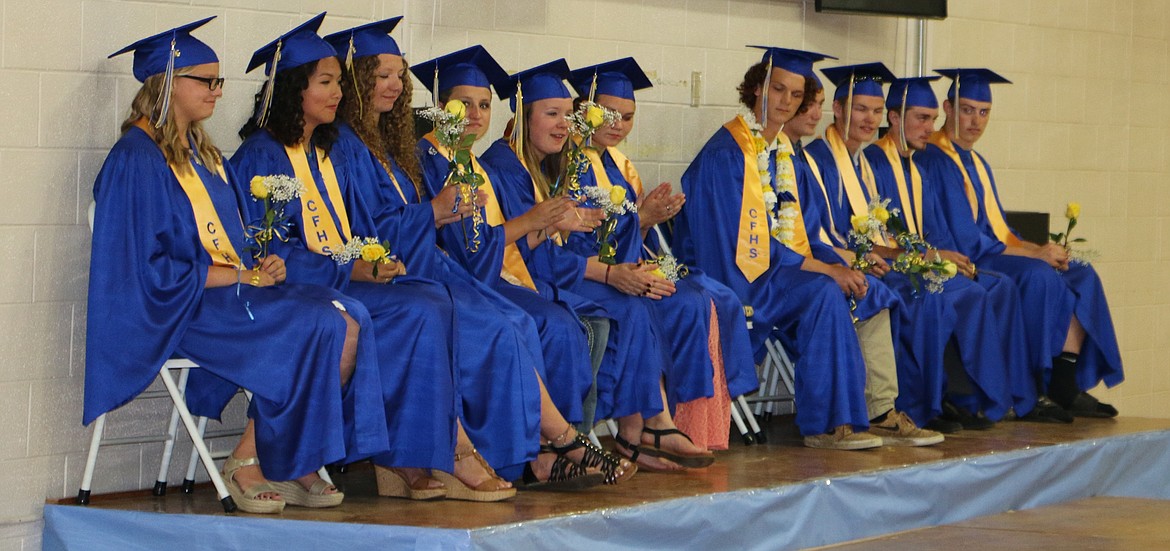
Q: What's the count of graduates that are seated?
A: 11